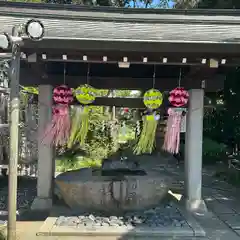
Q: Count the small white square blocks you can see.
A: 11